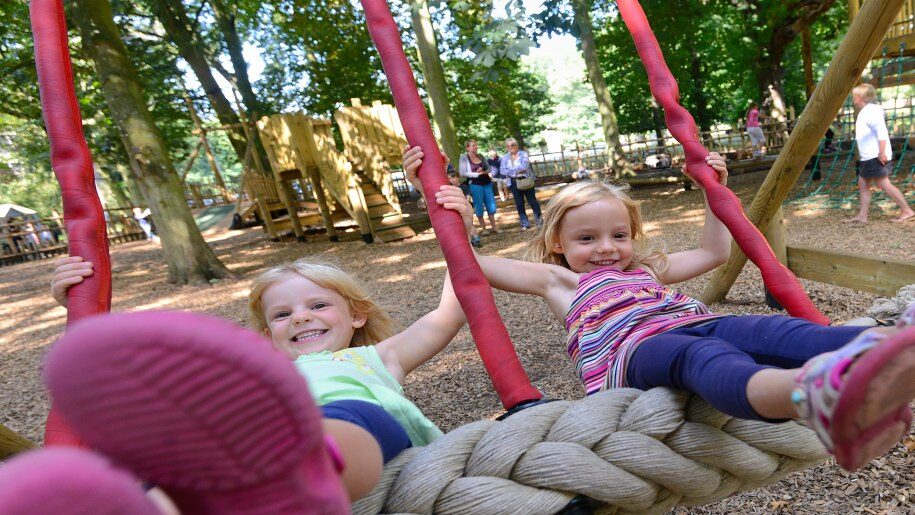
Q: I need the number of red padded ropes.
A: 3